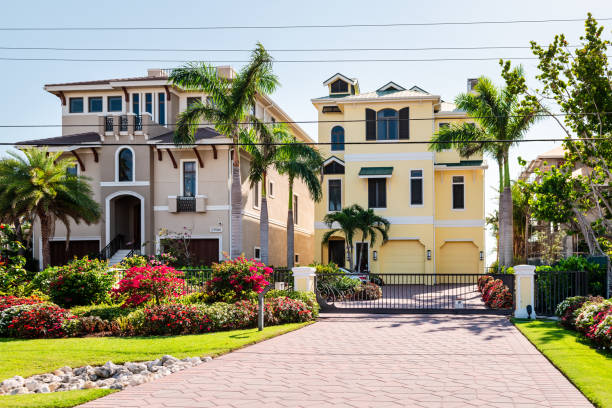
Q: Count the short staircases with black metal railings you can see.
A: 1